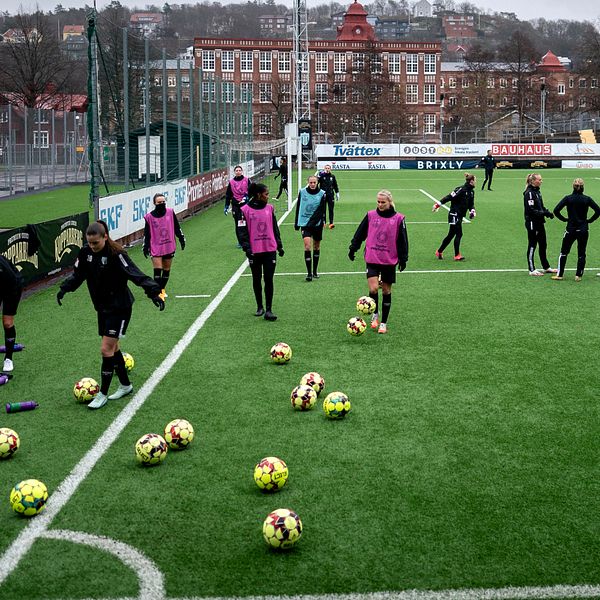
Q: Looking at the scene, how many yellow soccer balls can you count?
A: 14